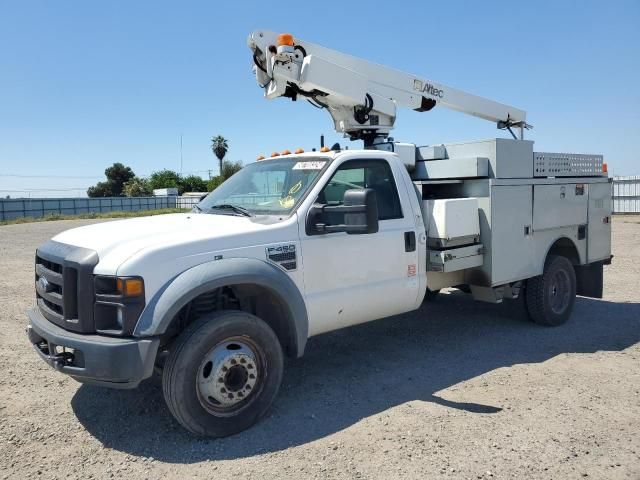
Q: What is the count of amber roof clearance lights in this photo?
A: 5